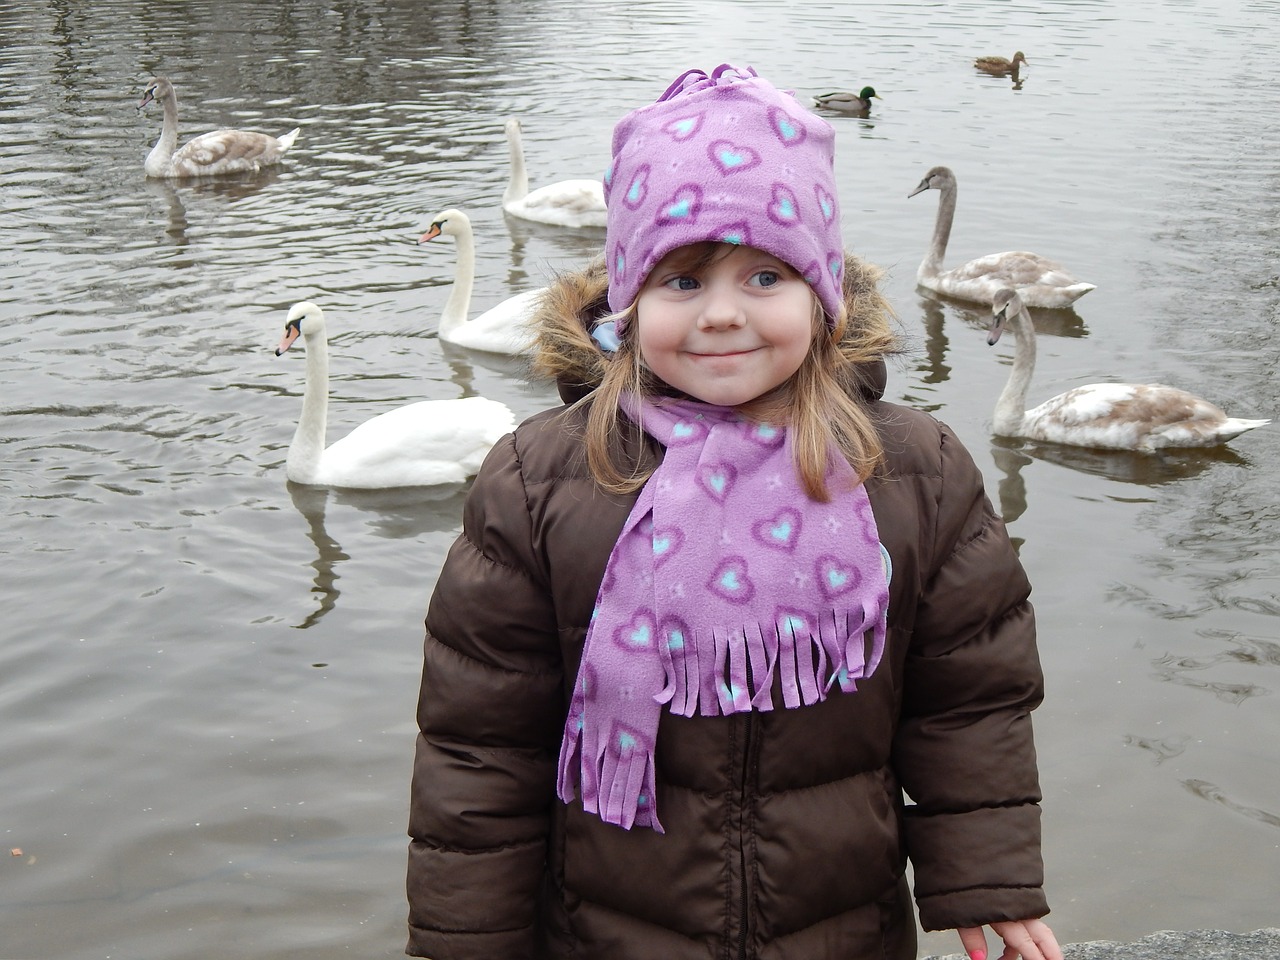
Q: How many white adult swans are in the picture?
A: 3